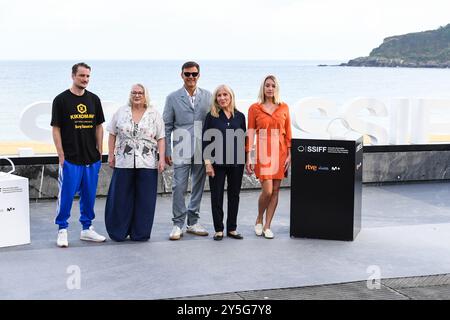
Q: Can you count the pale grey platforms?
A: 1